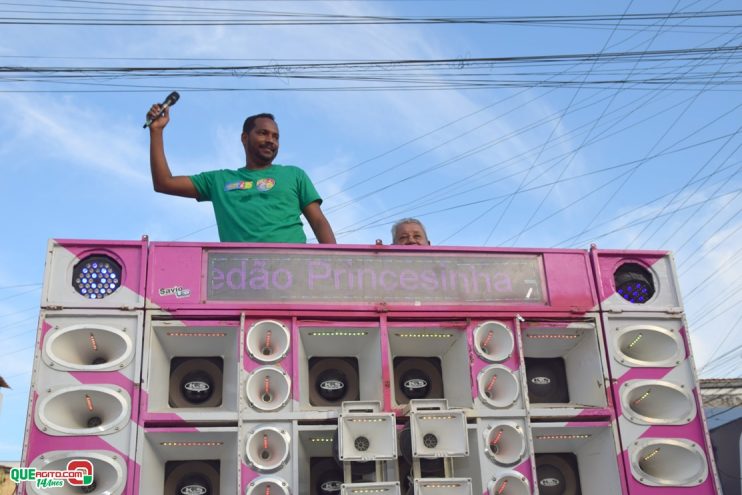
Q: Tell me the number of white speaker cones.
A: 14